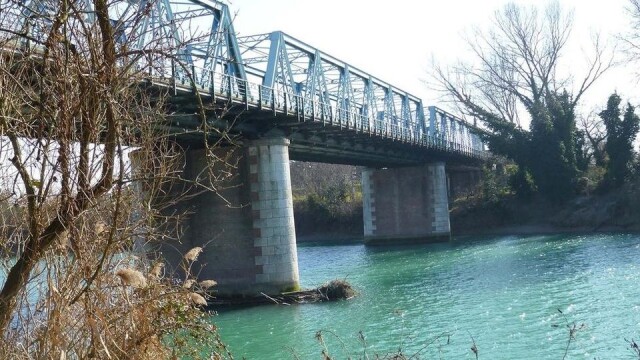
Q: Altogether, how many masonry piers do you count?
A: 2